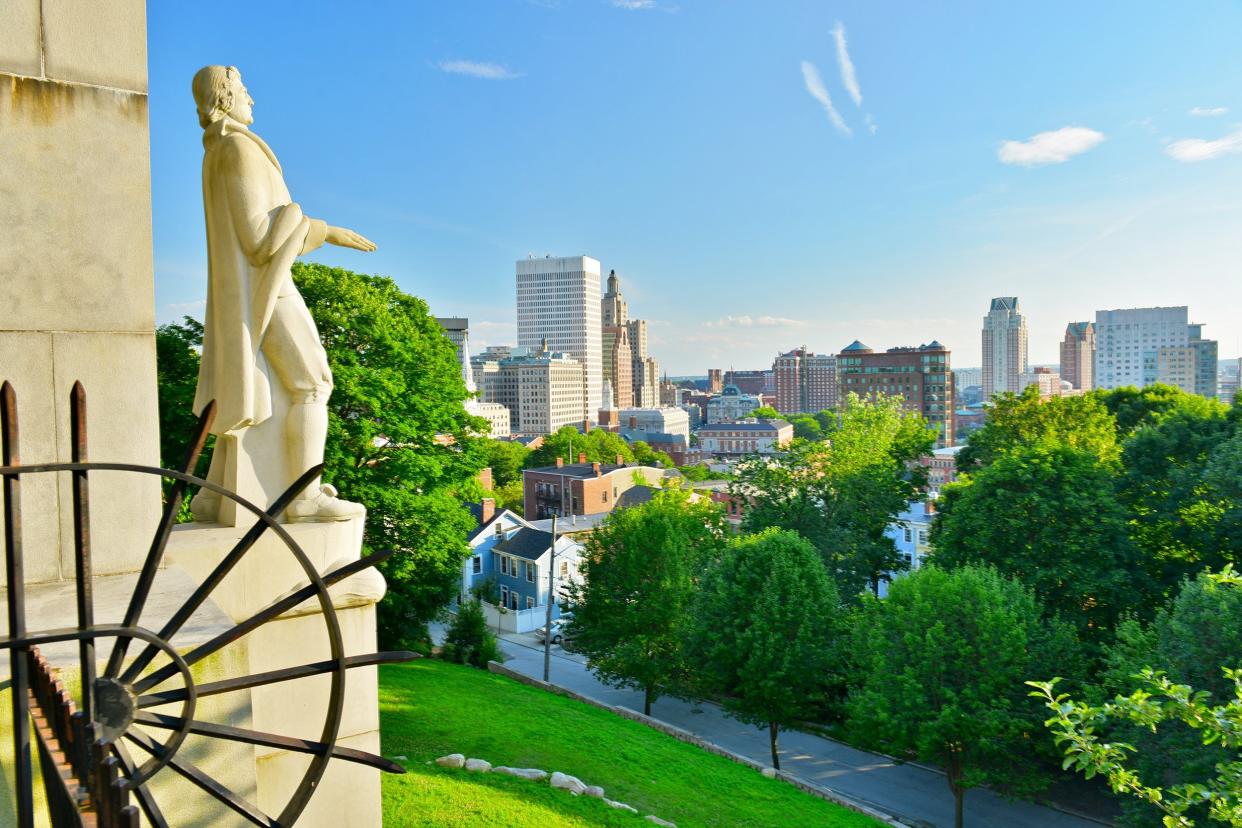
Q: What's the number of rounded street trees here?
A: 3